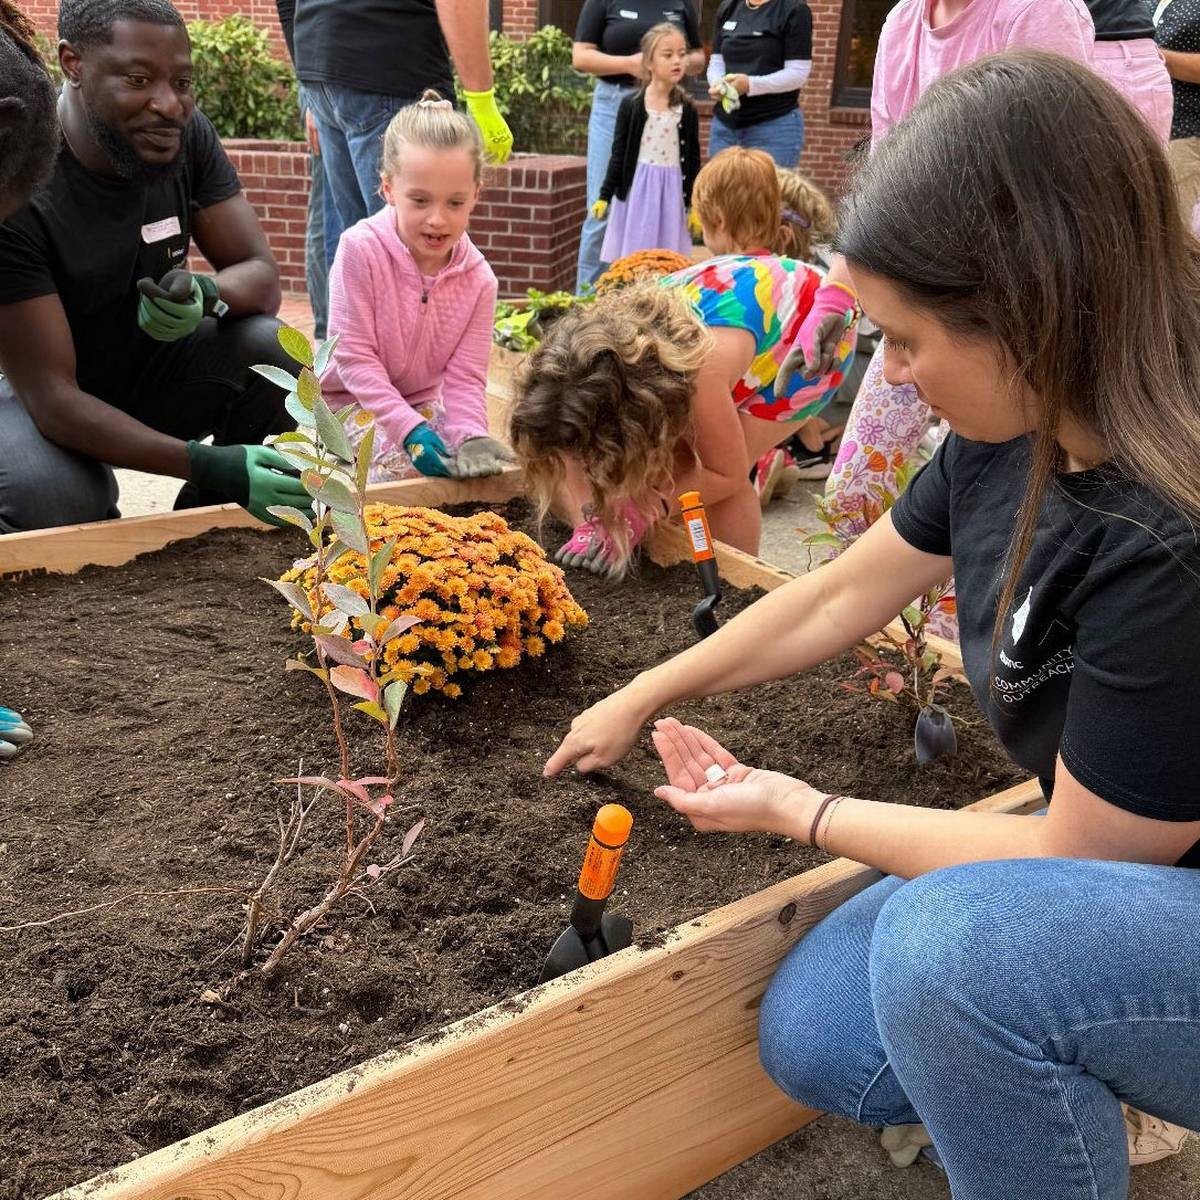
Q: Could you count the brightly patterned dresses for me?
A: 1